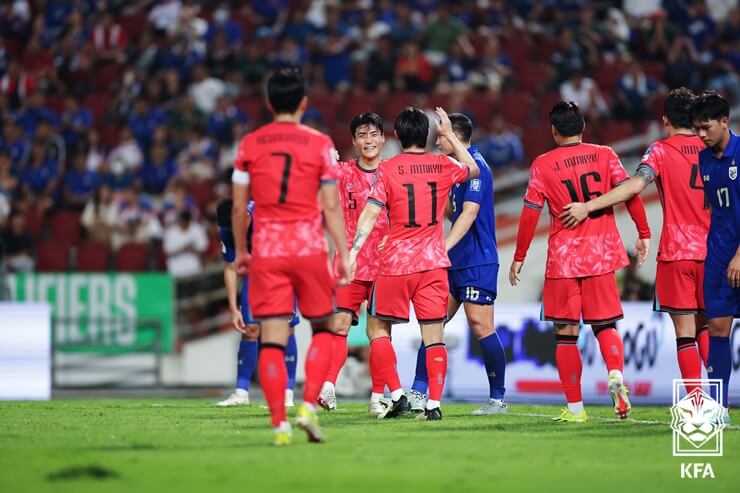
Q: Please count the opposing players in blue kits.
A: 3